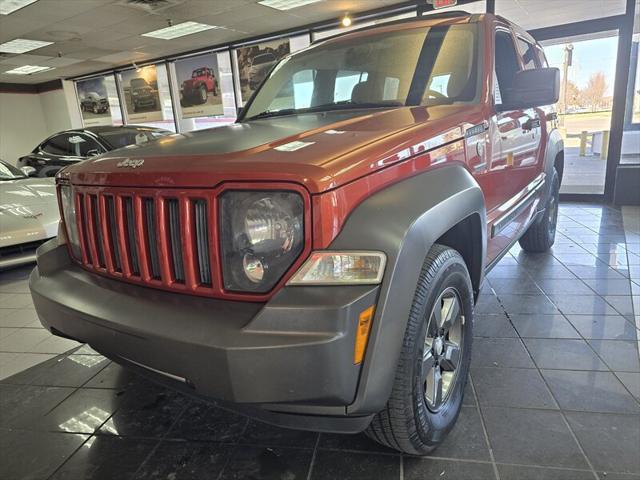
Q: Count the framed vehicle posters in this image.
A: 4